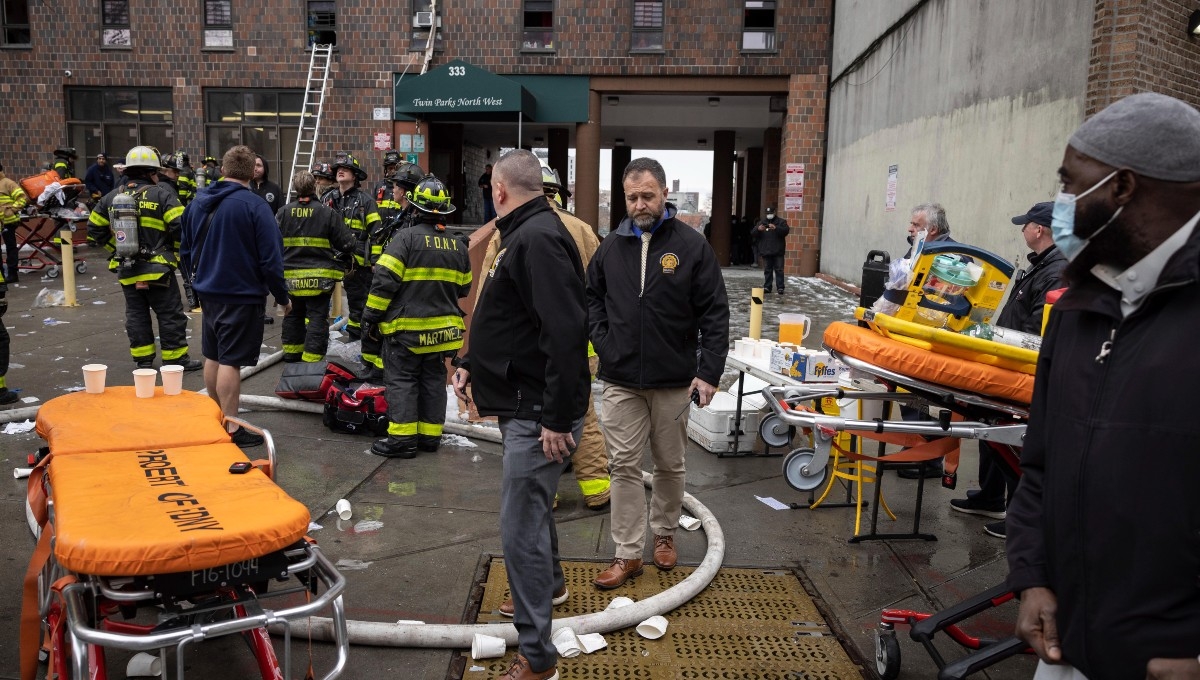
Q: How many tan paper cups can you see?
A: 3